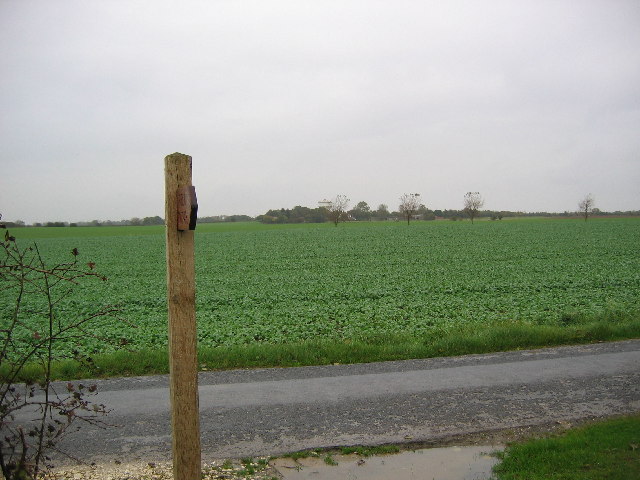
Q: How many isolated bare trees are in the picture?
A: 4